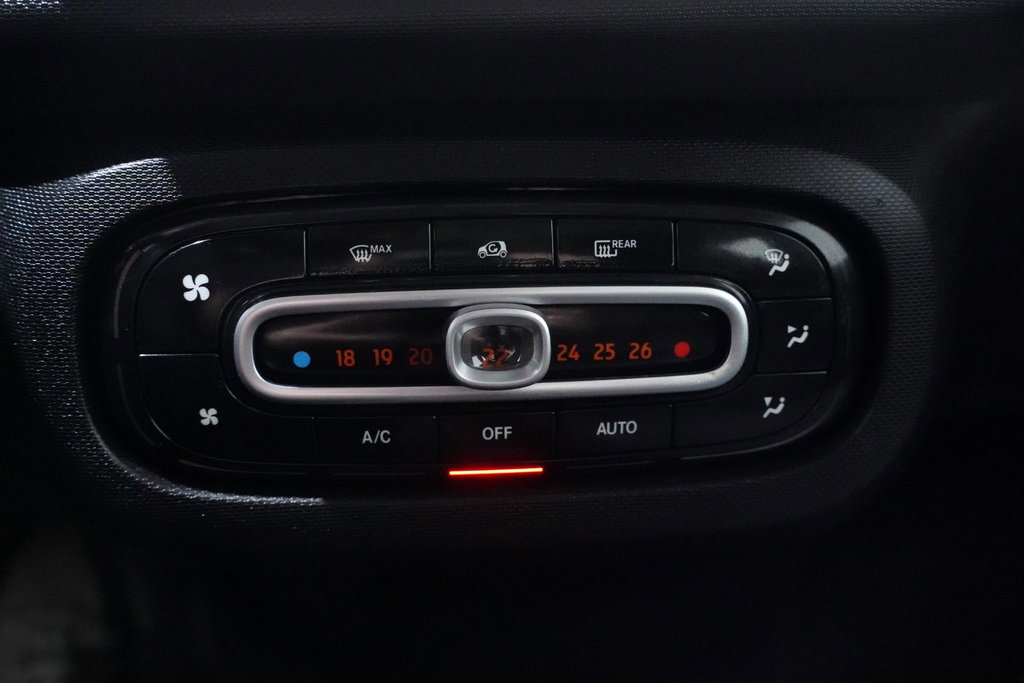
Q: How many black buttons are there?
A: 11